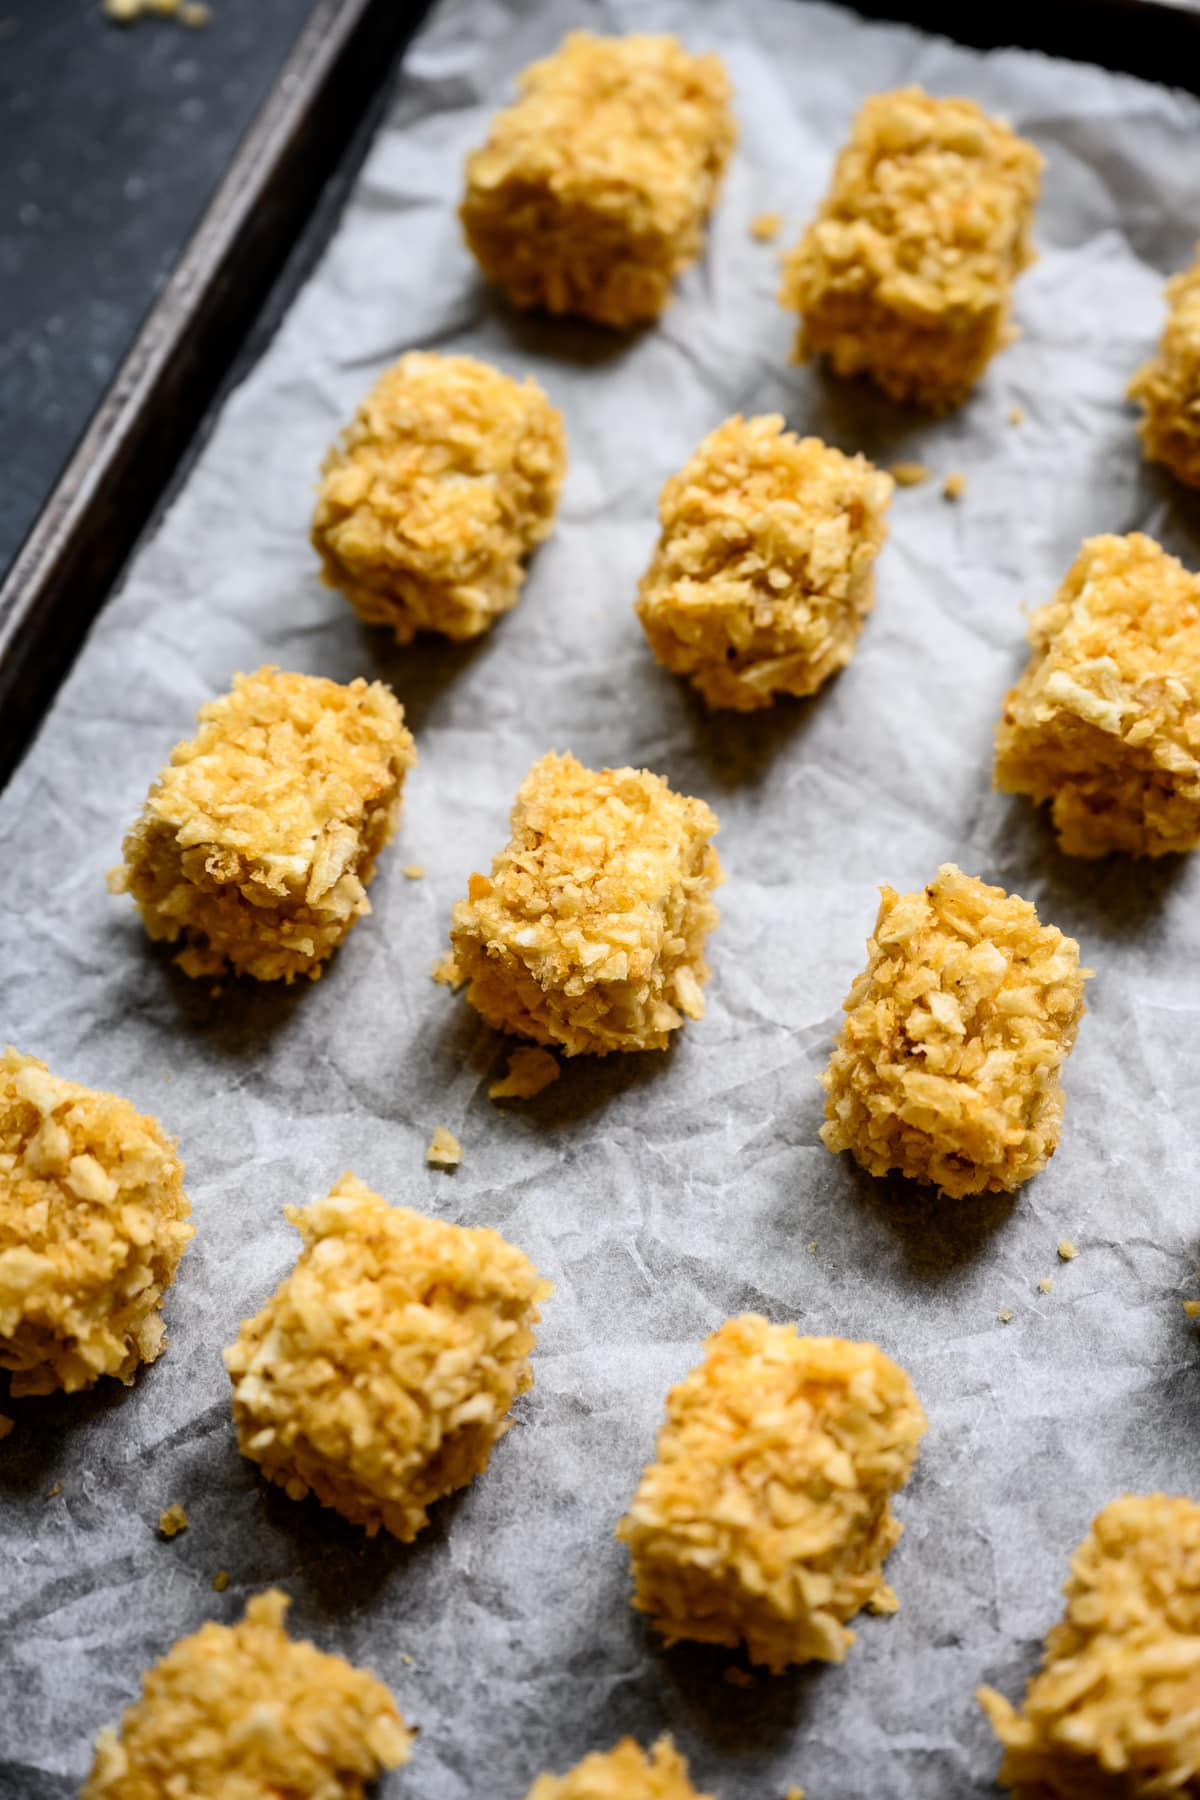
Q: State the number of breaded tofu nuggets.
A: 15